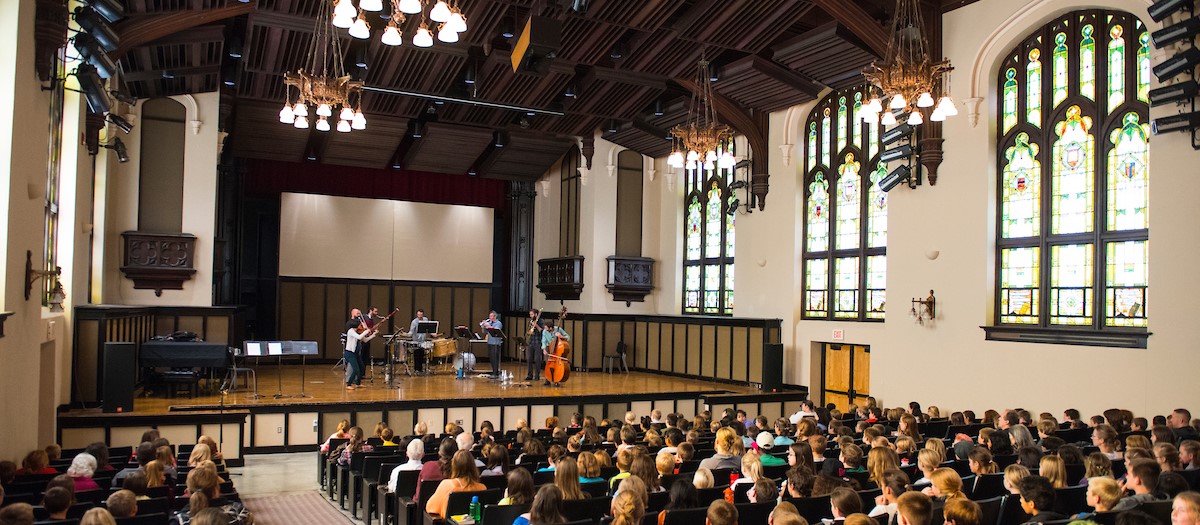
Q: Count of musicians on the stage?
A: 7